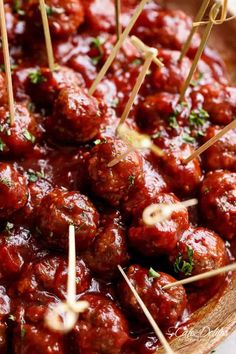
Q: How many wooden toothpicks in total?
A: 13